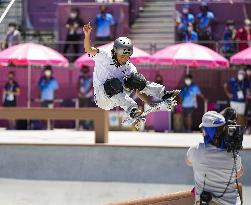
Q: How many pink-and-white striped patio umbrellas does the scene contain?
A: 4